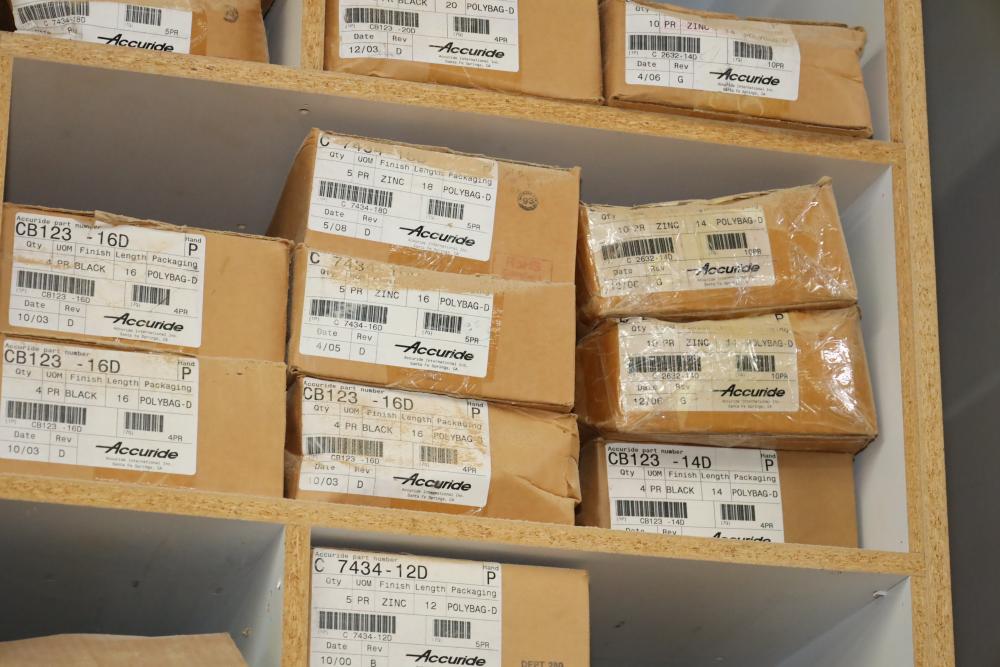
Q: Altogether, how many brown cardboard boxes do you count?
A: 13